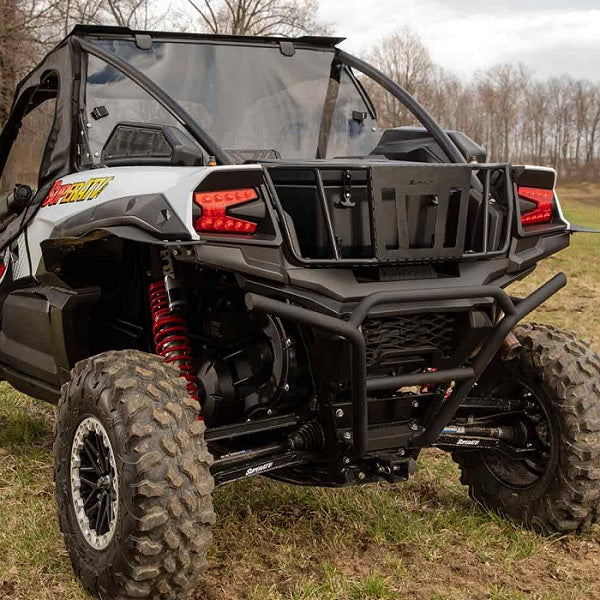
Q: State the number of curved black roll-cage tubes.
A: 2